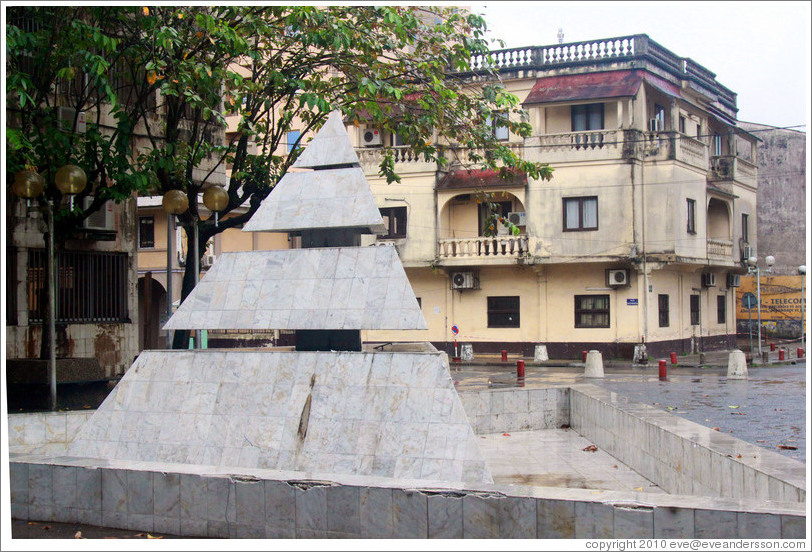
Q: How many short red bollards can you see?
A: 8